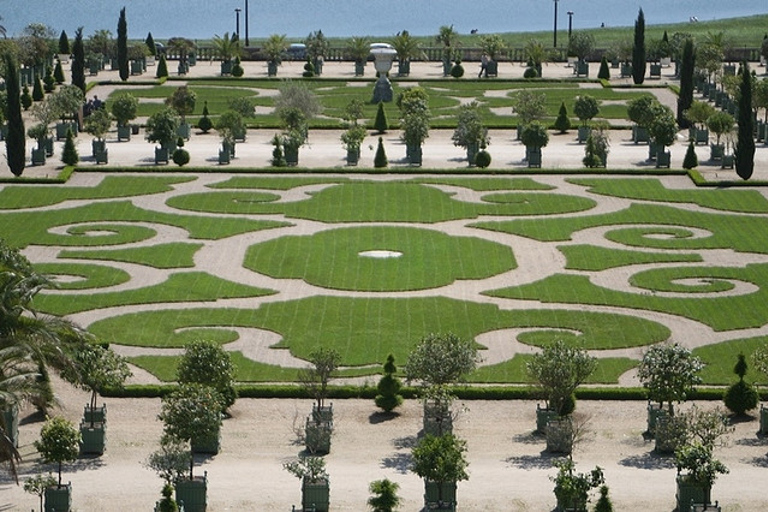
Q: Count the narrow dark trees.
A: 6